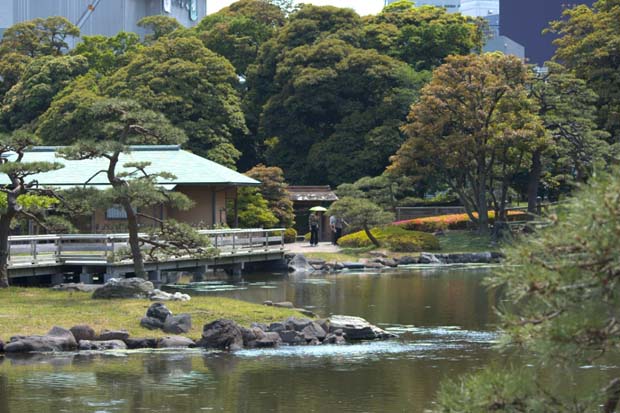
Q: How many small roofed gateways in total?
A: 1